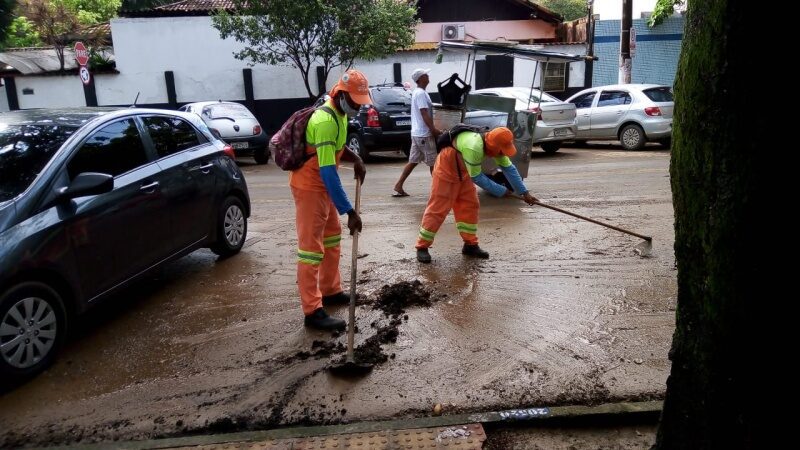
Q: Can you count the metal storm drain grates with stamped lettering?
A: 0